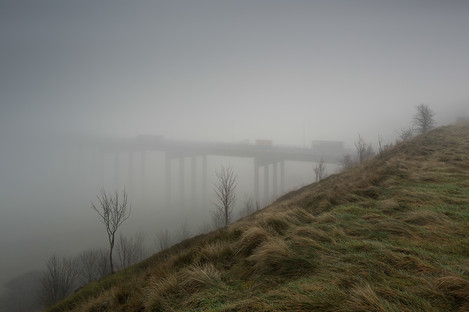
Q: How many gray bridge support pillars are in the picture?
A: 12